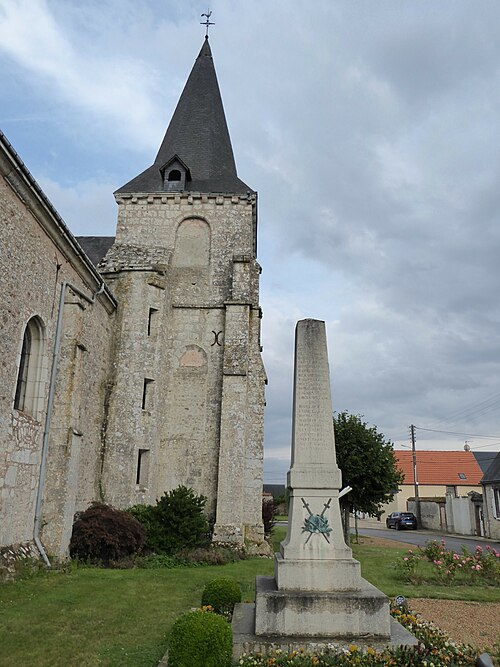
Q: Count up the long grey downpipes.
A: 1